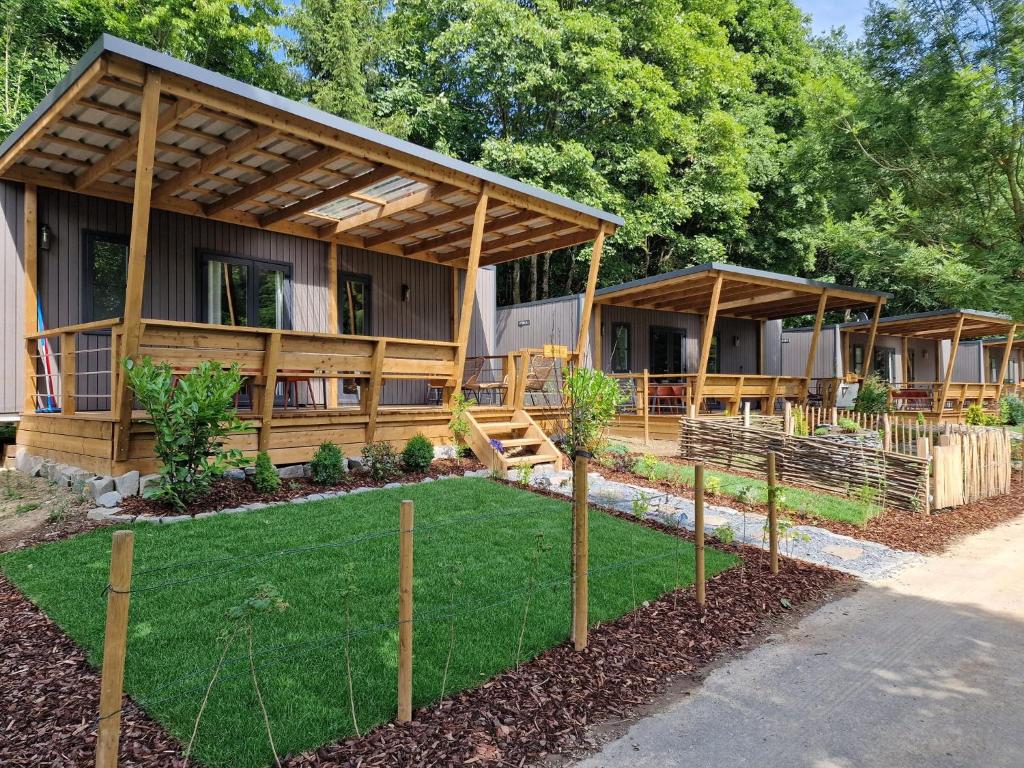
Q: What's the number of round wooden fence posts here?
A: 5